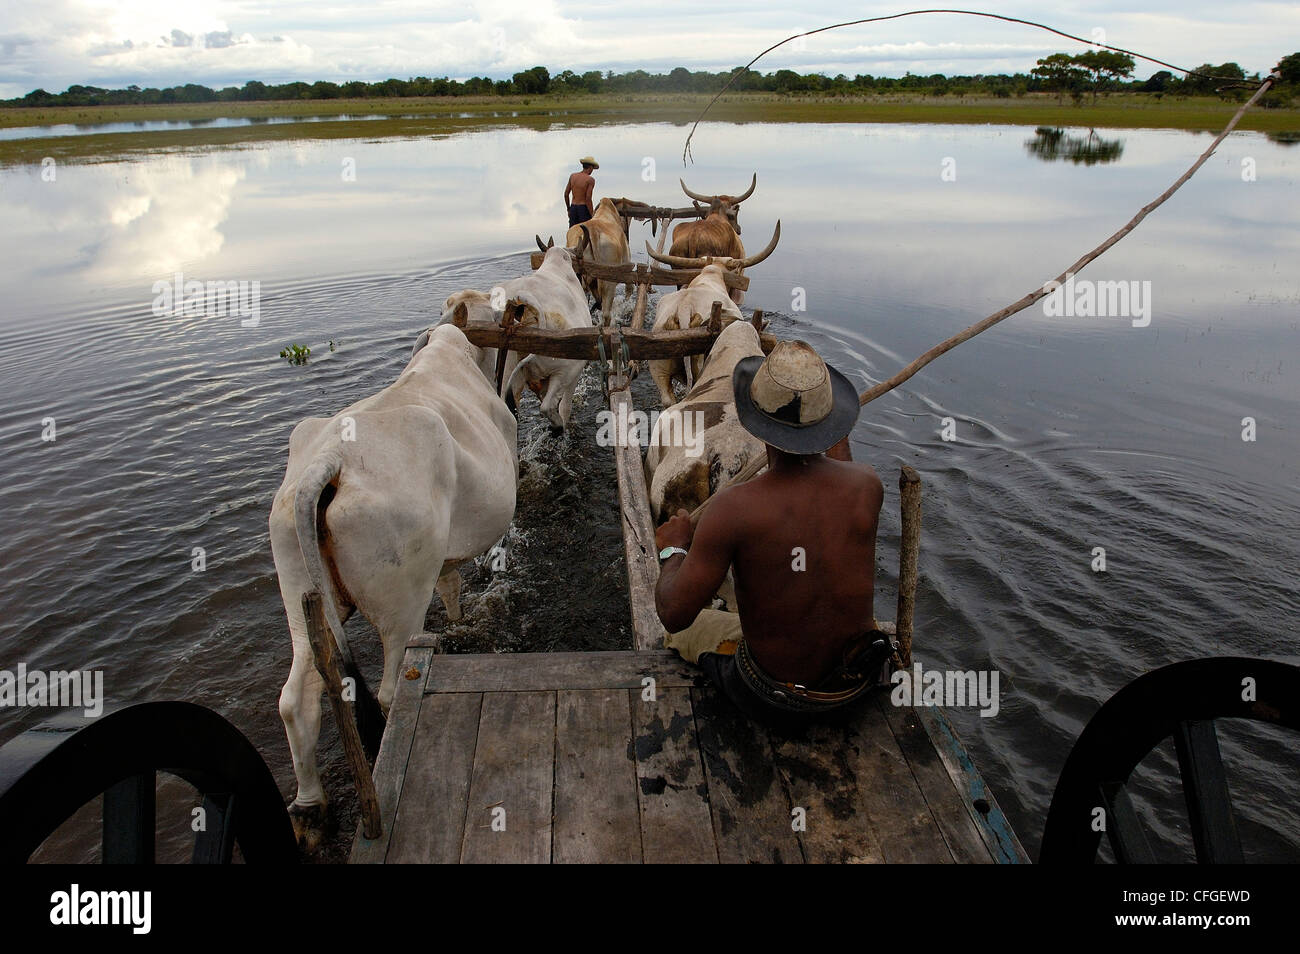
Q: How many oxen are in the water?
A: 6